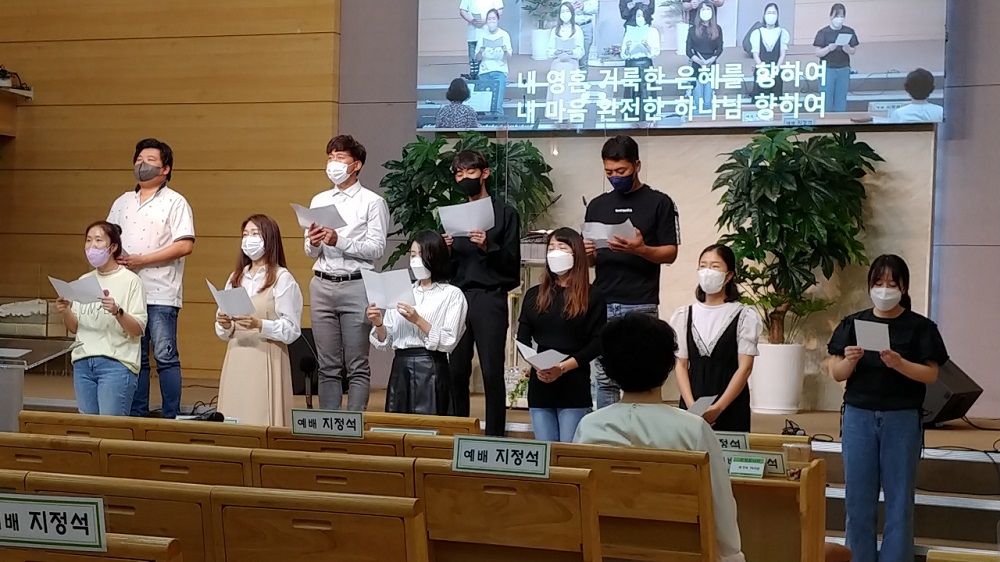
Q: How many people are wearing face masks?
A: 10